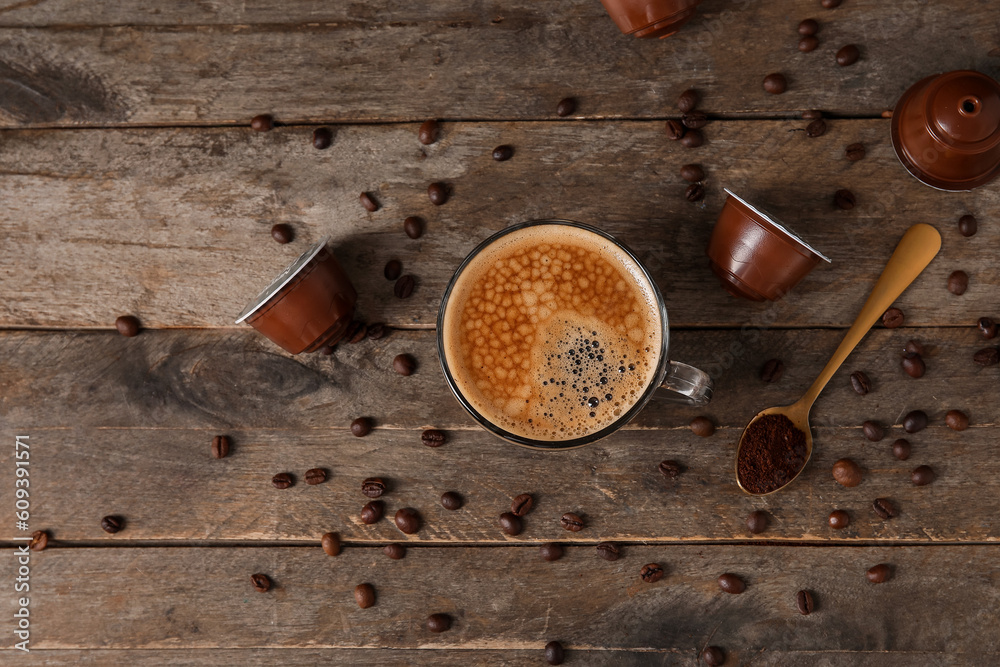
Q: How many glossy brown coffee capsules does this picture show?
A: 4